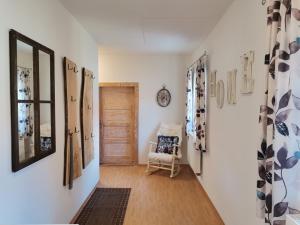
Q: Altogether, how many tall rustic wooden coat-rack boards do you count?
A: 2